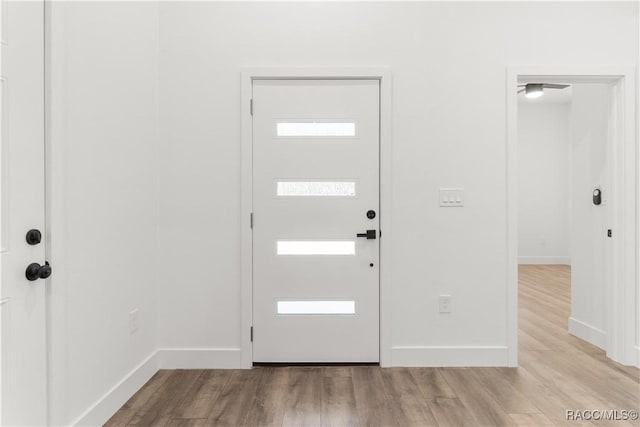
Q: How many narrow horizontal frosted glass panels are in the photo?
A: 4